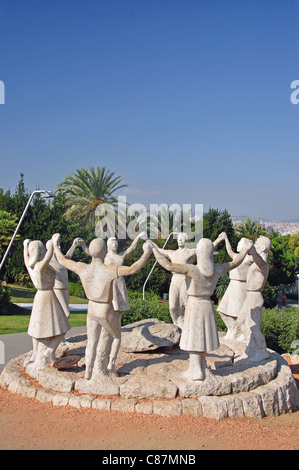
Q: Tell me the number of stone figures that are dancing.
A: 8